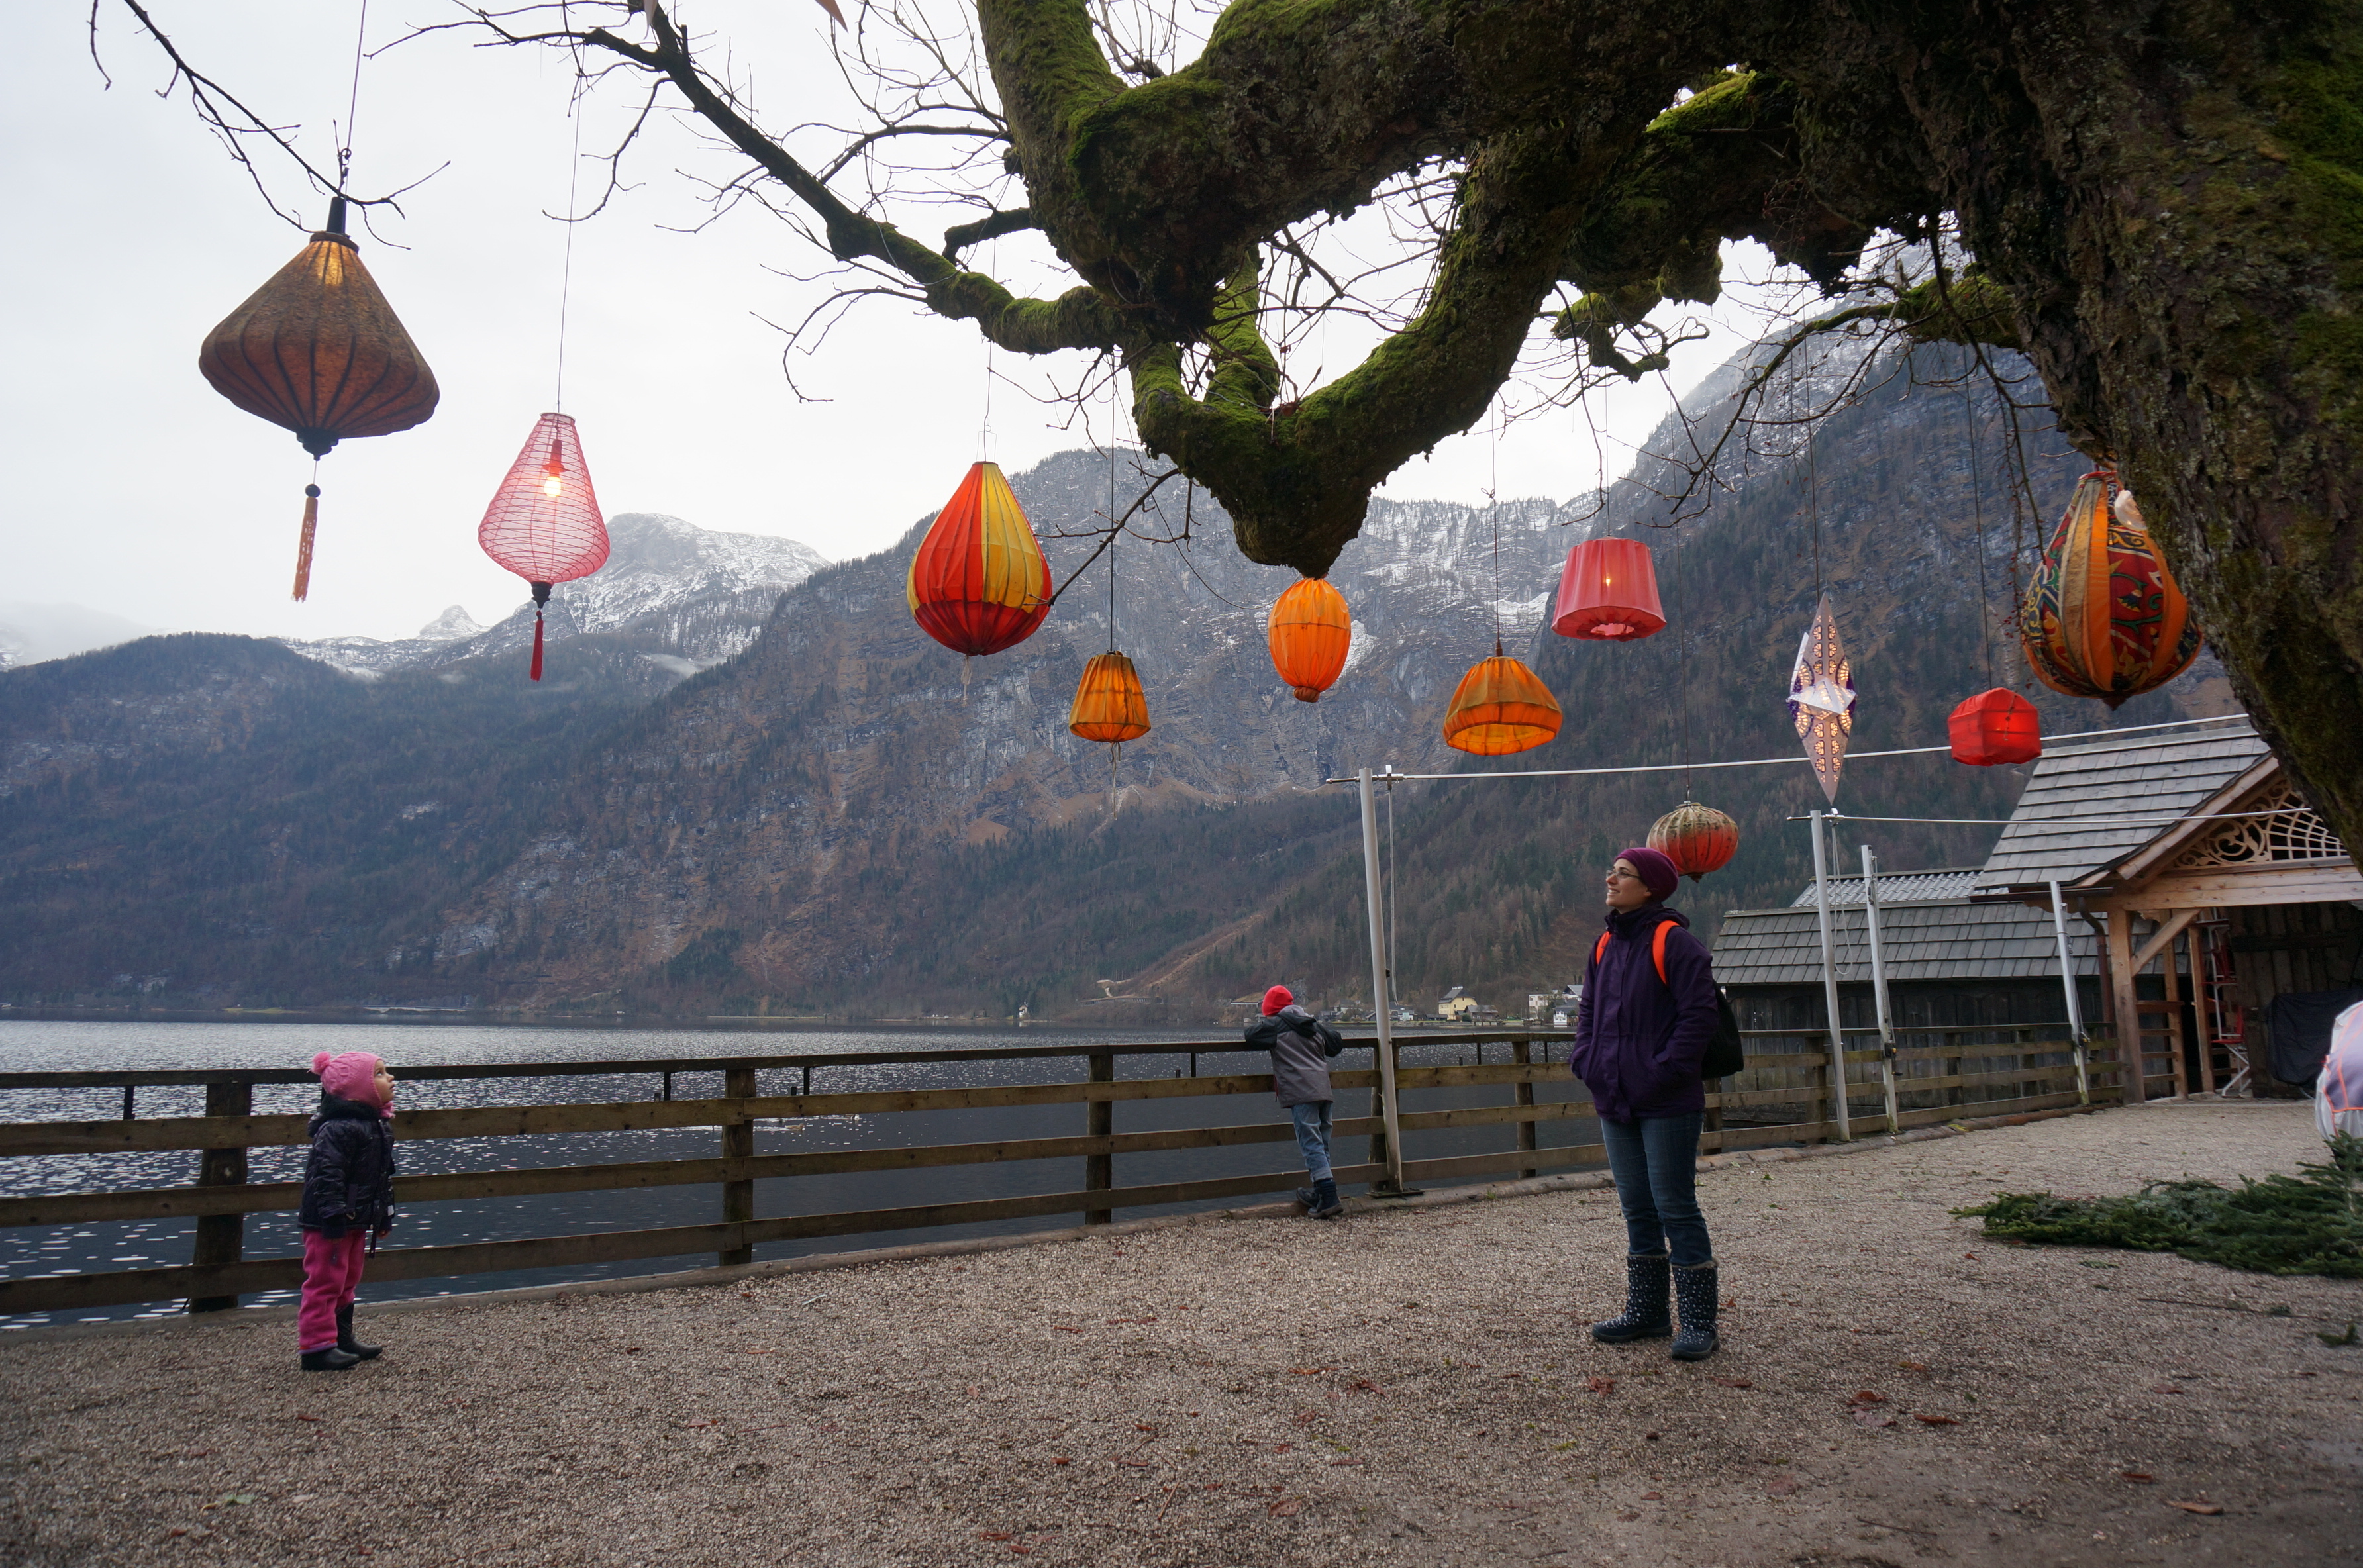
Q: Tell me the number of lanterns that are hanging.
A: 11